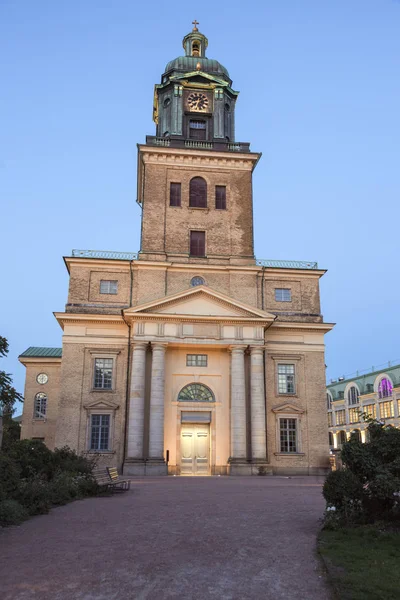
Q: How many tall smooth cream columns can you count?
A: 4